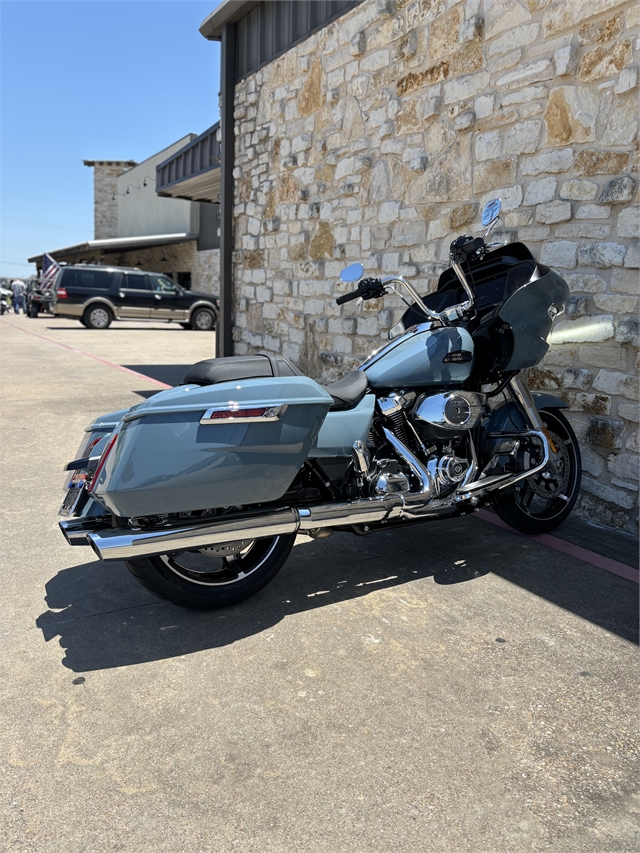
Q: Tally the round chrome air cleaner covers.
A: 1